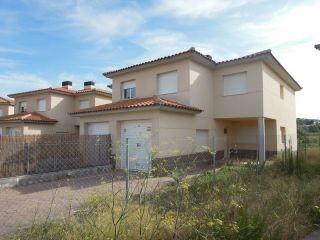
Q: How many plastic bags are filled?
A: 0